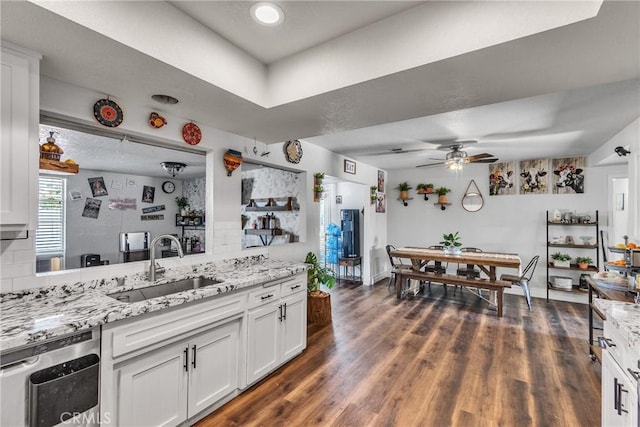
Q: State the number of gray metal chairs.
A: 4